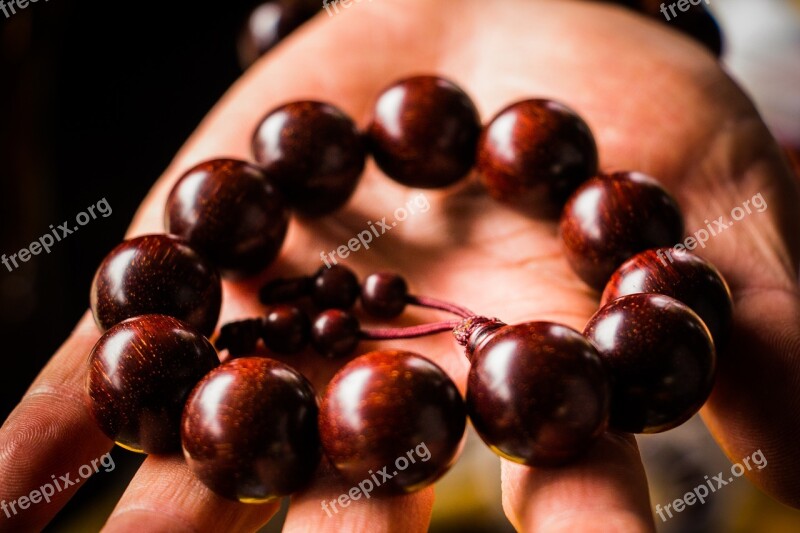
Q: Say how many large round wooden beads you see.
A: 12